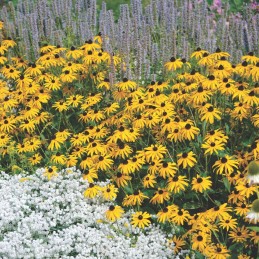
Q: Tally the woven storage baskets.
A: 0